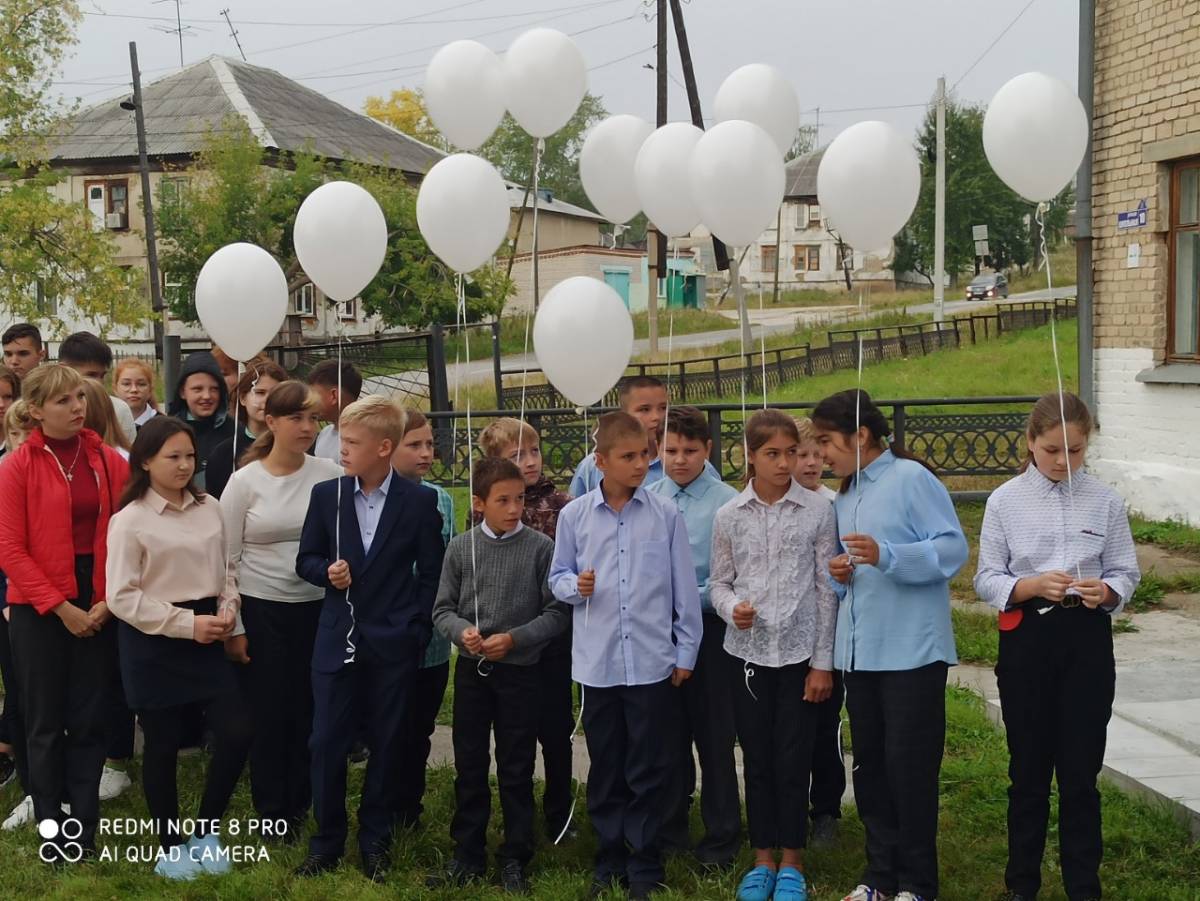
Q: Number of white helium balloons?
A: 12